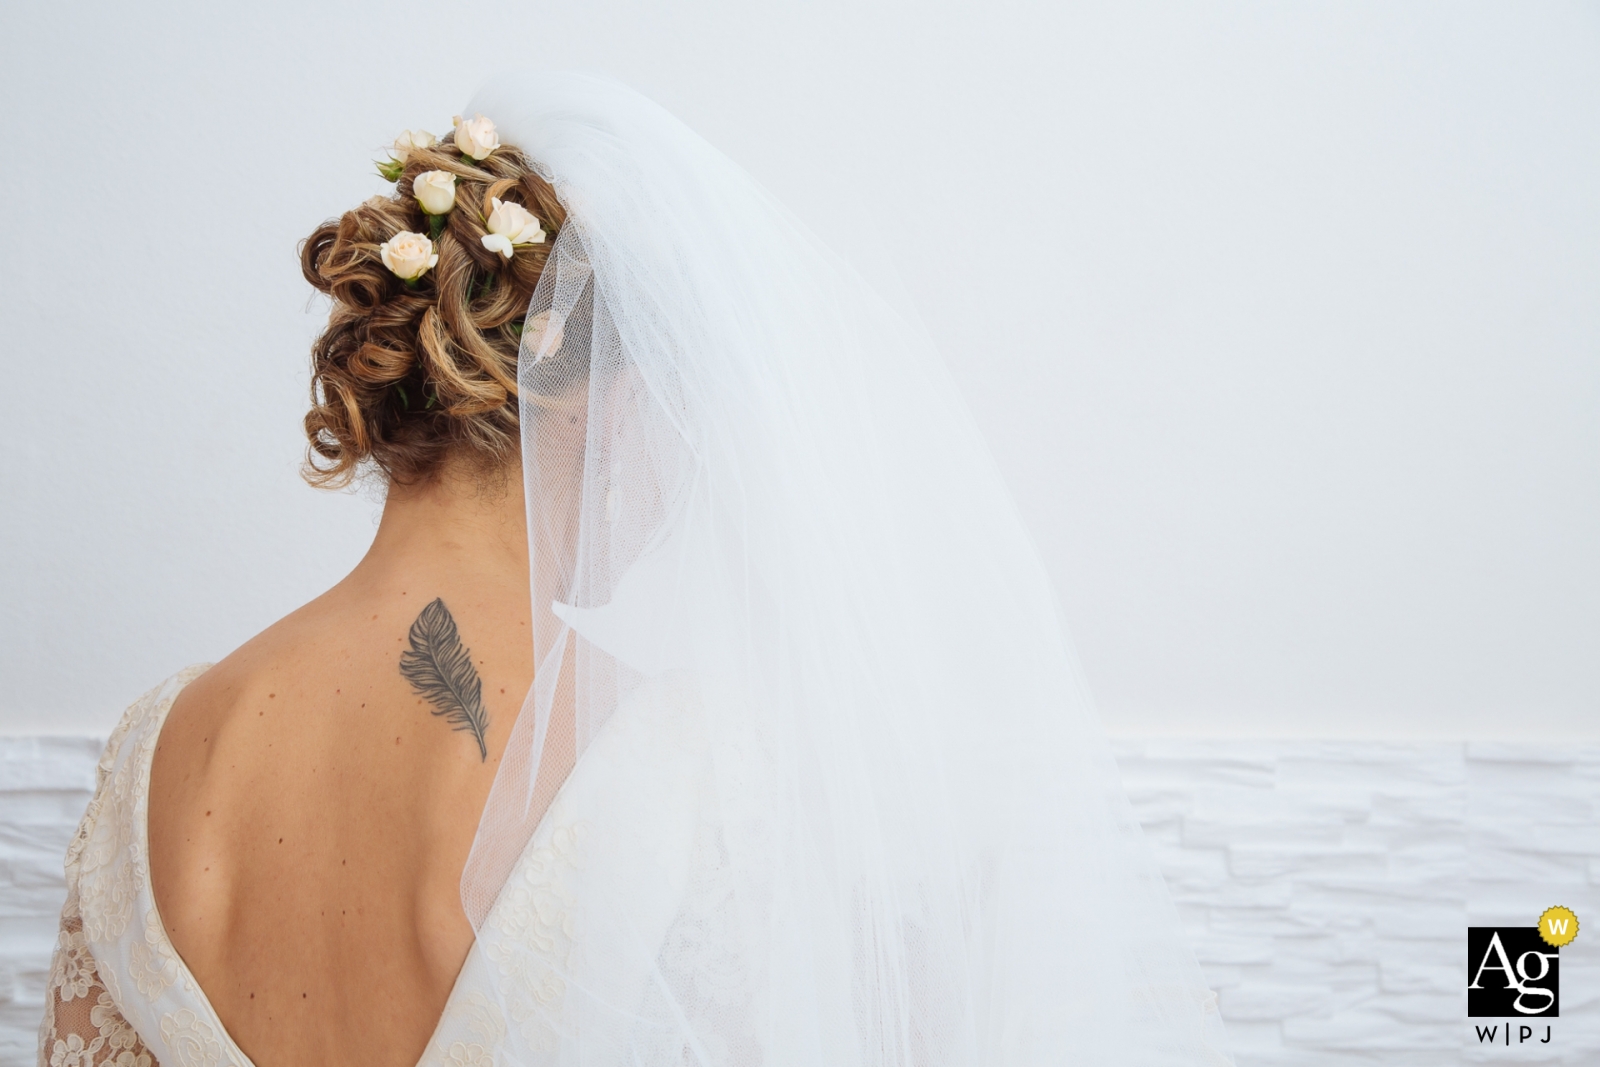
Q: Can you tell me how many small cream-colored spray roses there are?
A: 6